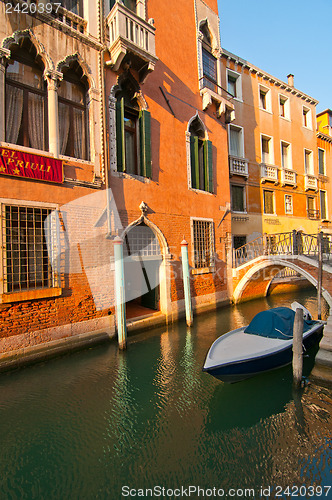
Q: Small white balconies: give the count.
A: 4